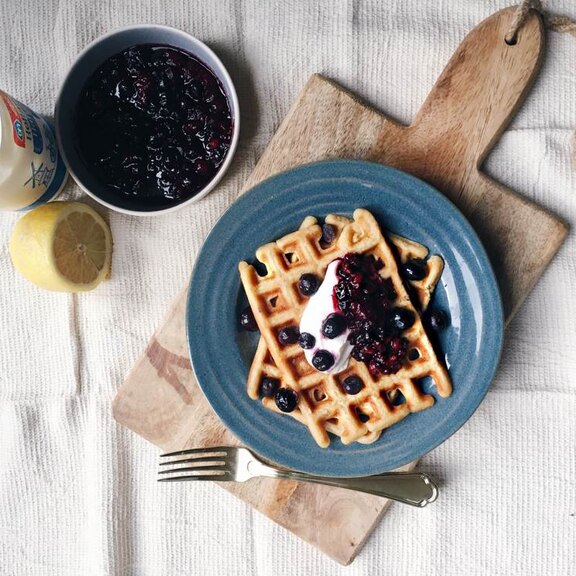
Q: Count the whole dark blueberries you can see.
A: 13